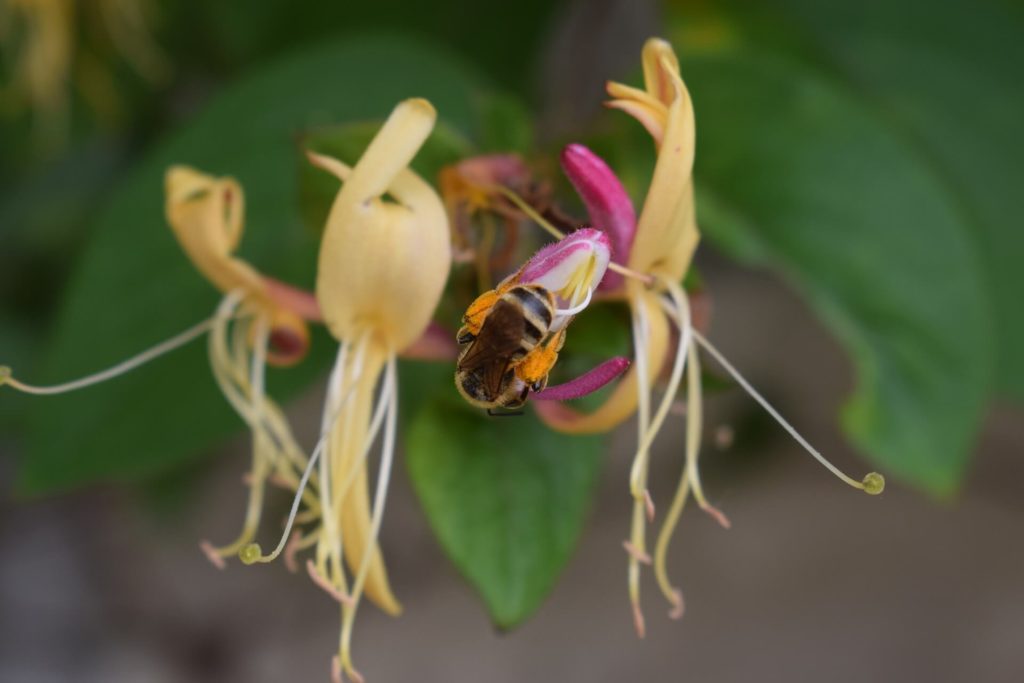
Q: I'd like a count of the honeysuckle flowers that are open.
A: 3